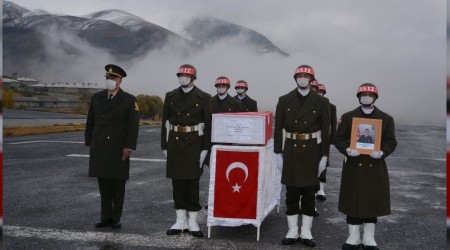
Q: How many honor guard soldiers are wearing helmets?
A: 7